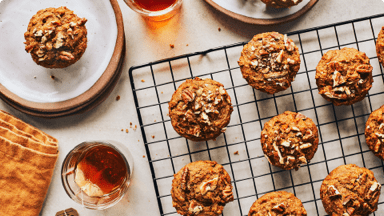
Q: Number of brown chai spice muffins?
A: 11